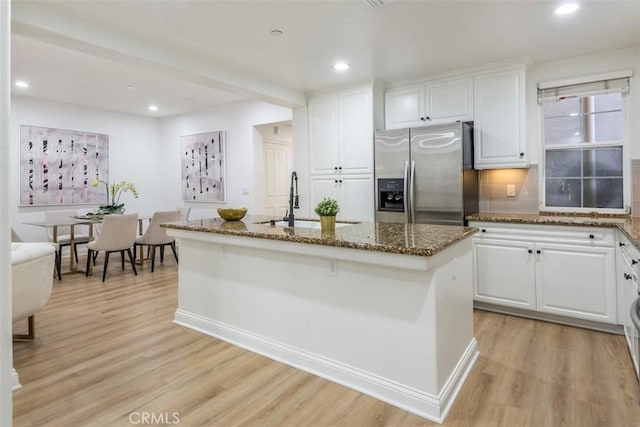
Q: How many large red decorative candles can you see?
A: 0